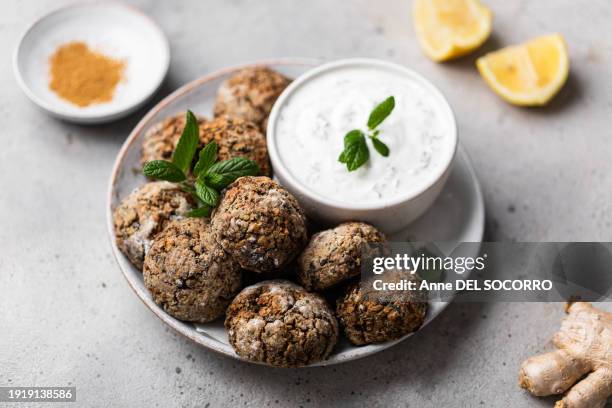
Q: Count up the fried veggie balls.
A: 9